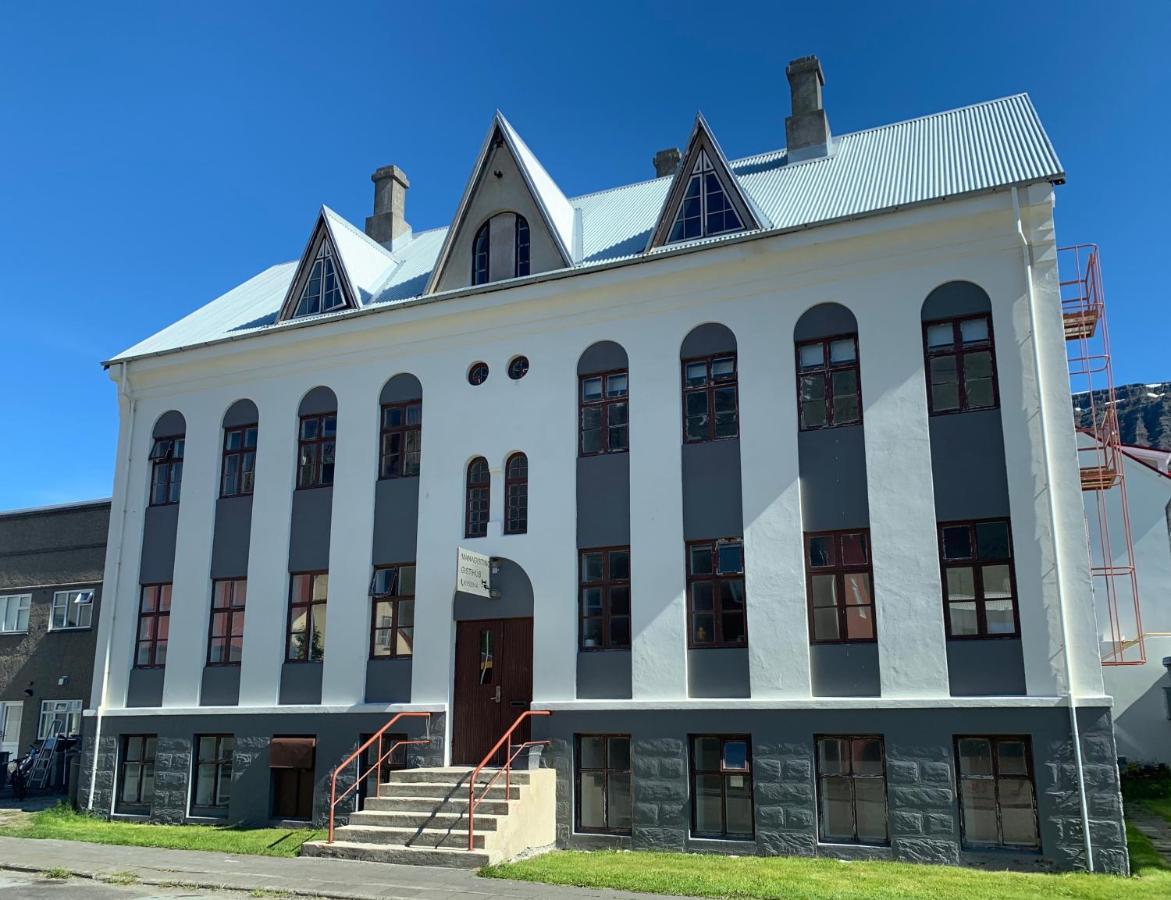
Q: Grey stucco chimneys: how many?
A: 3